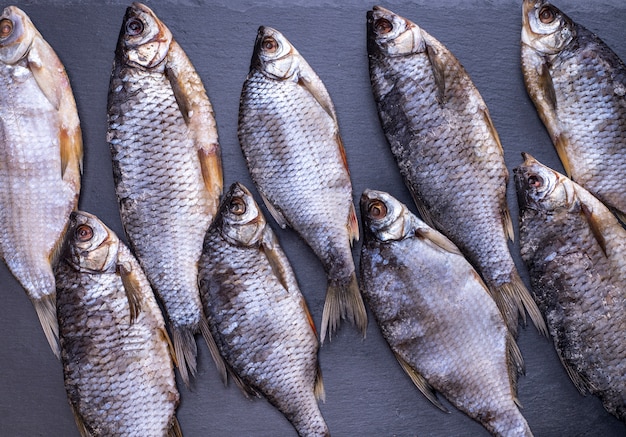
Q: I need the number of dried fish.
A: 9